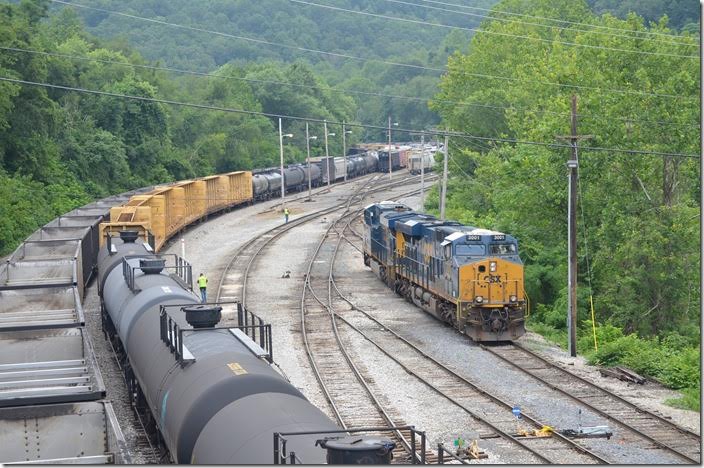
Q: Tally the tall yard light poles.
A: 5